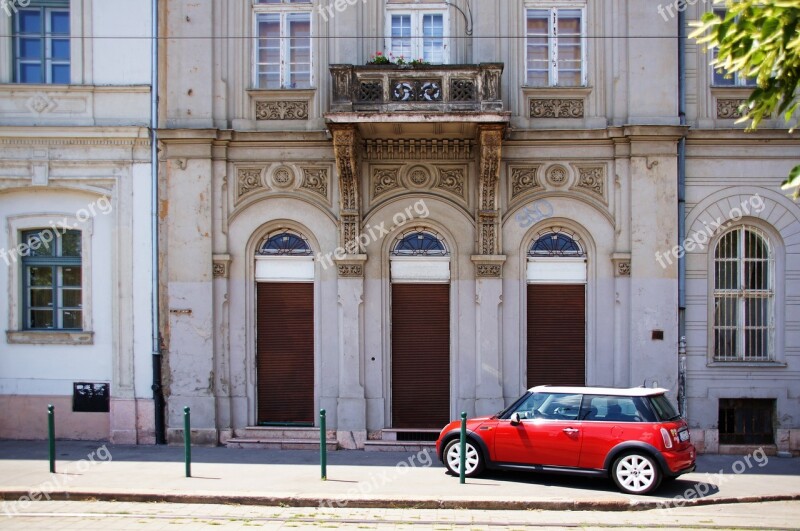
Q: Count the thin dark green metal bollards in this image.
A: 4